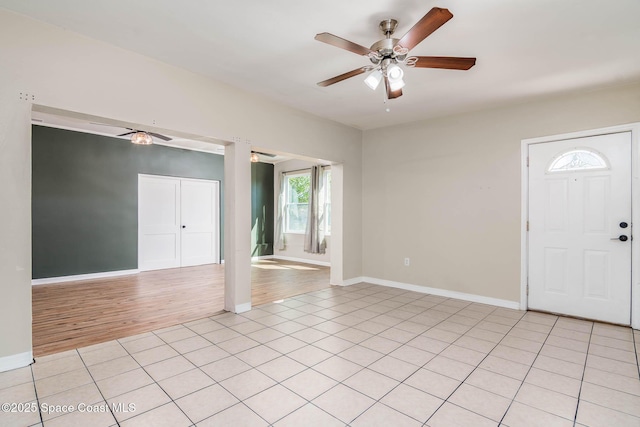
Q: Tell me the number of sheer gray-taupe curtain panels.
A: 2